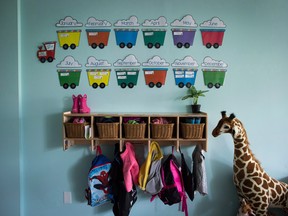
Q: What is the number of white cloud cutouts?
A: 12